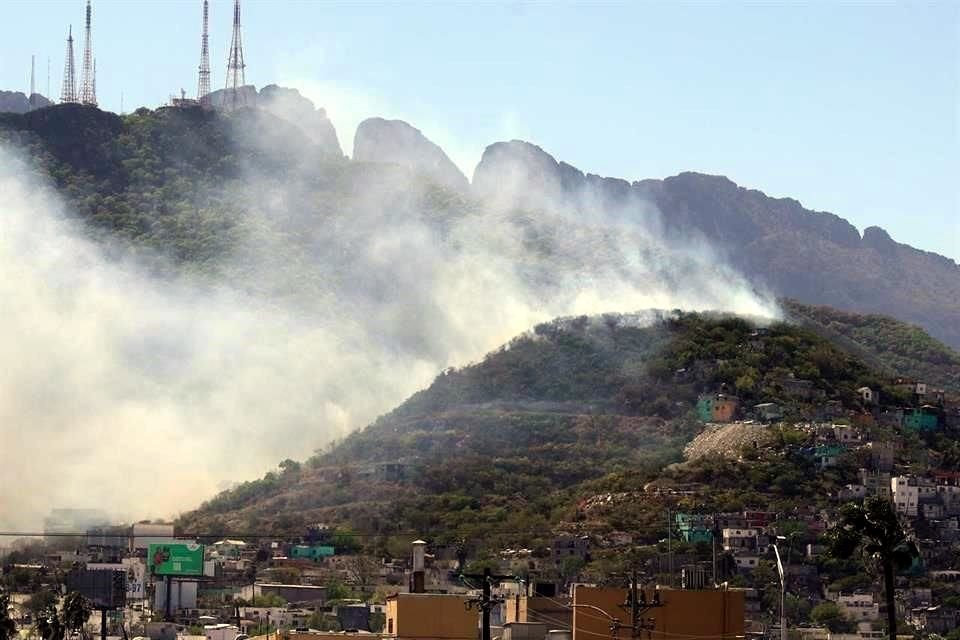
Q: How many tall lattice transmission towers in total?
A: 4